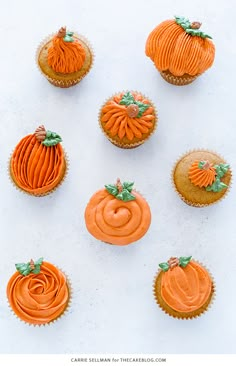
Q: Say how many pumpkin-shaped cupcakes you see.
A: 8